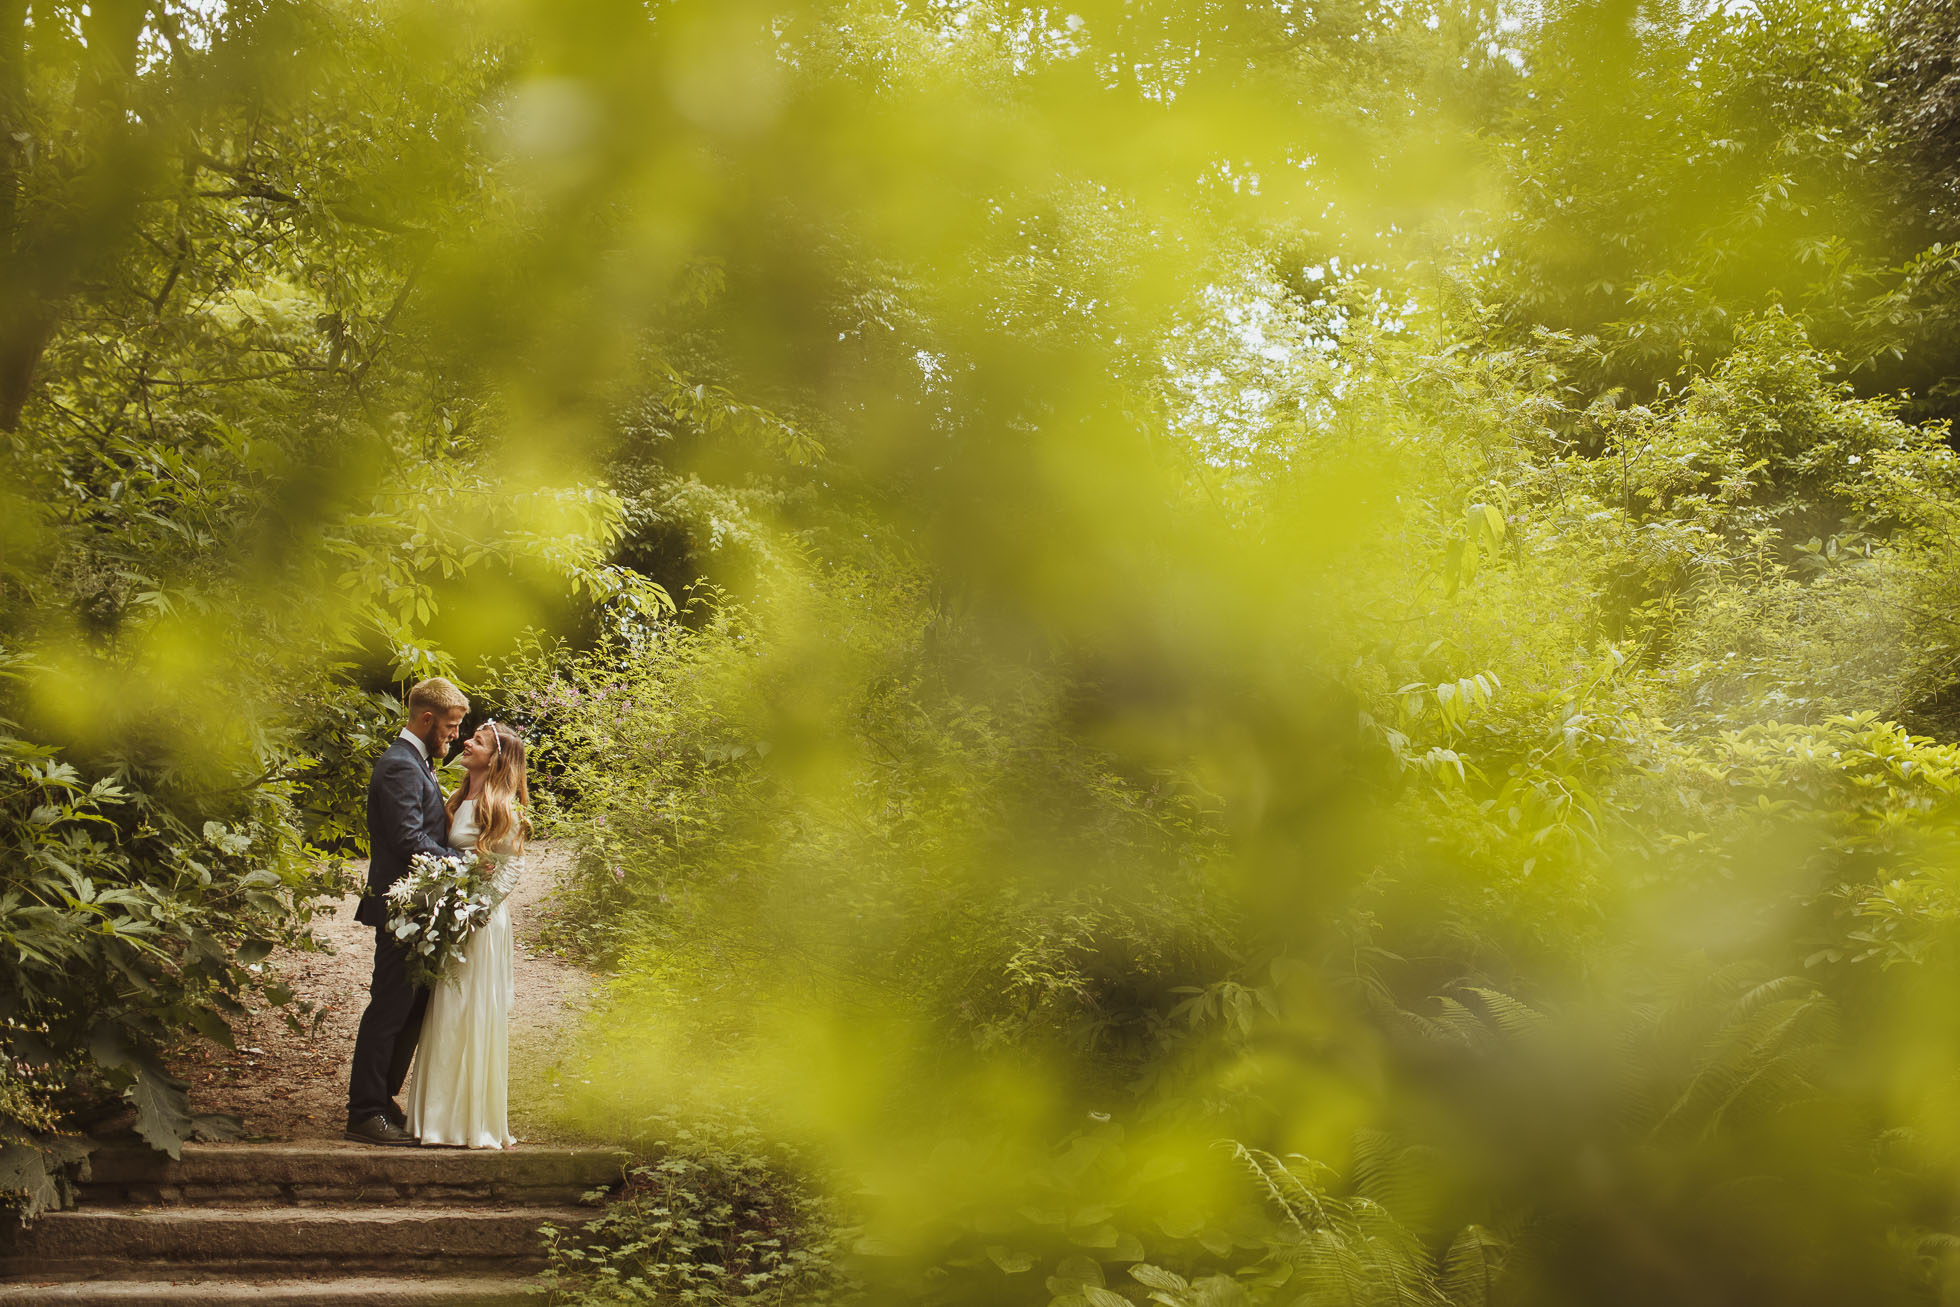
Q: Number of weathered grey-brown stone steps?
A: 3